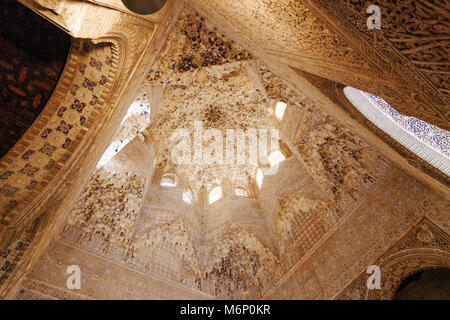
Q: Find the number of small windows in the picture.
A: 7